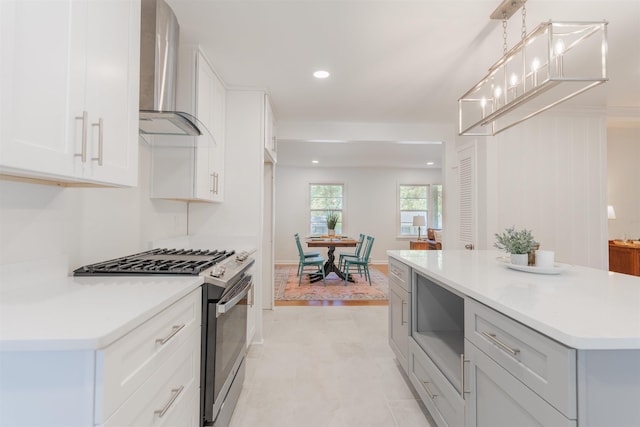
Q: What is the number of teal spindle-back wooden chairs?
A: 4